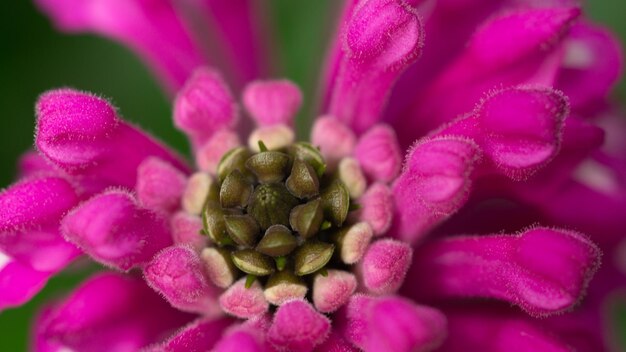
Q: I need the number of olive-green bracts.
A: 12